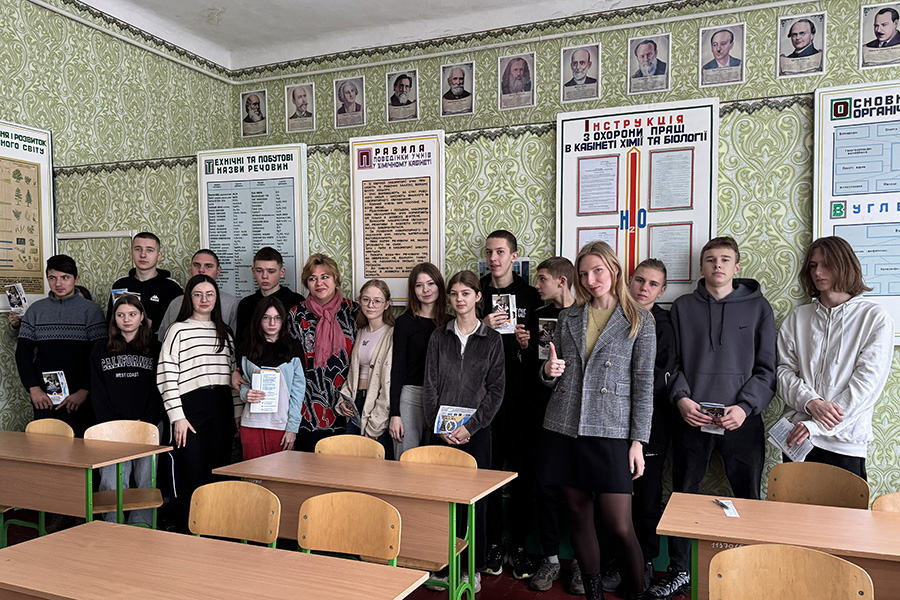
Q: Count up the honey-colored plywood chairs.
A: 9